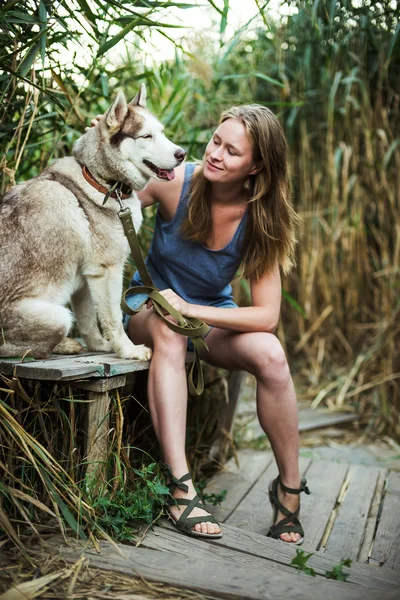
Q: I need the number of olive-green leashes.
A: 1